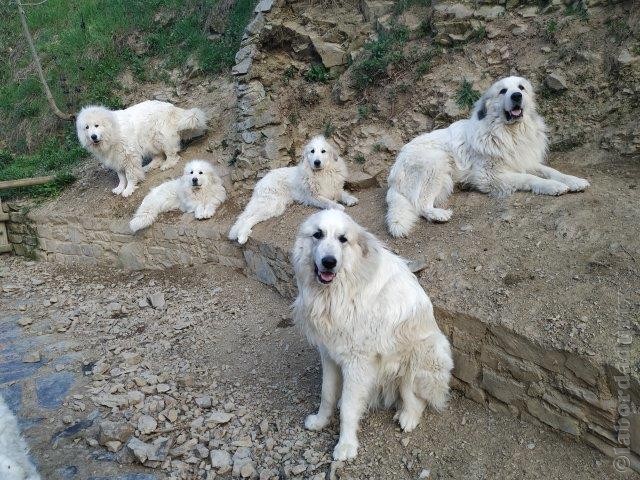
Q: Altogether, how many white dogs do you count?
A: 5